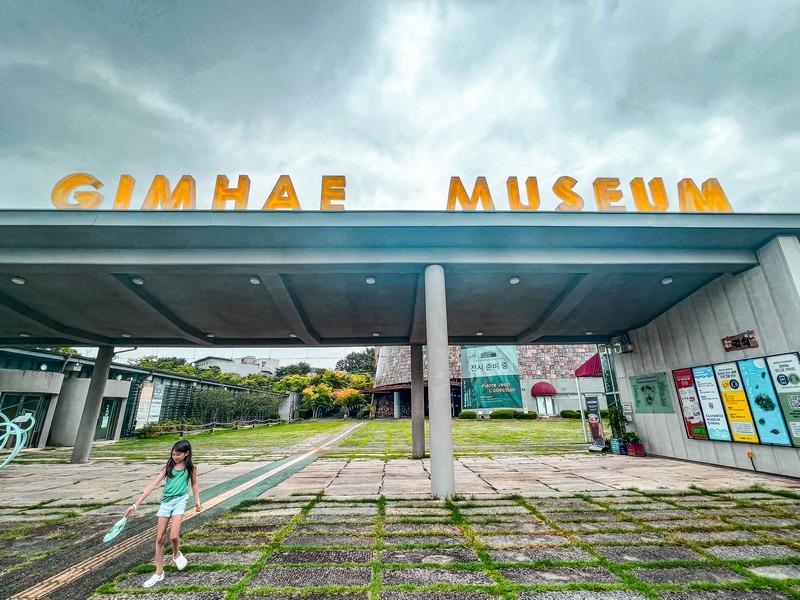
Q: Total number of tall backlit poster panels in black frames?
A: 5